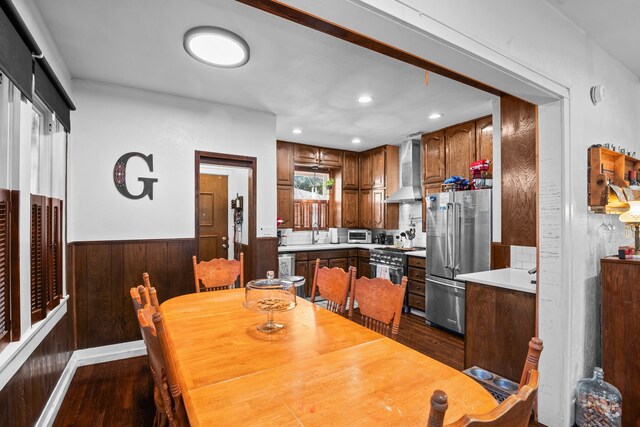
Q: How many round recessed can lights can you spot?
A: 4